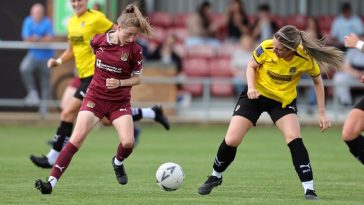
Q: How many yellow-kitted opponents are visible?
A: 2